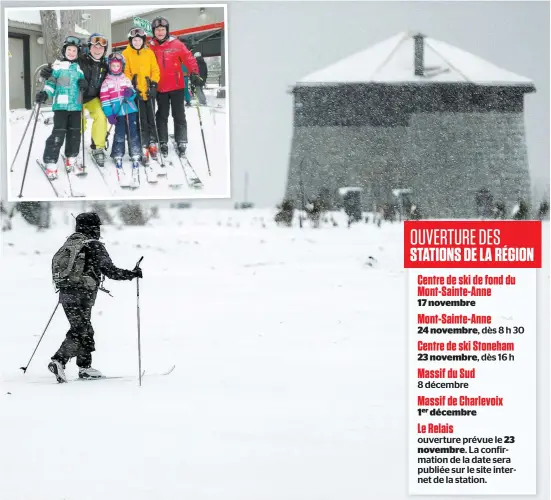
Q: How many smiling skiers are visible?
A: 5